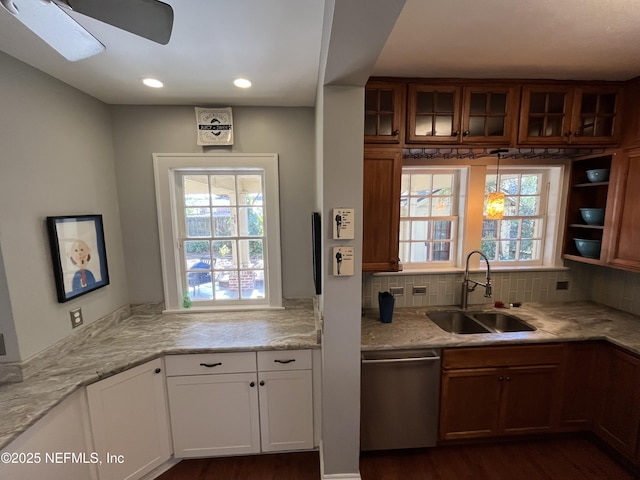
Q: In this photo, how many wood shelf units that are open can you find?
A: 1